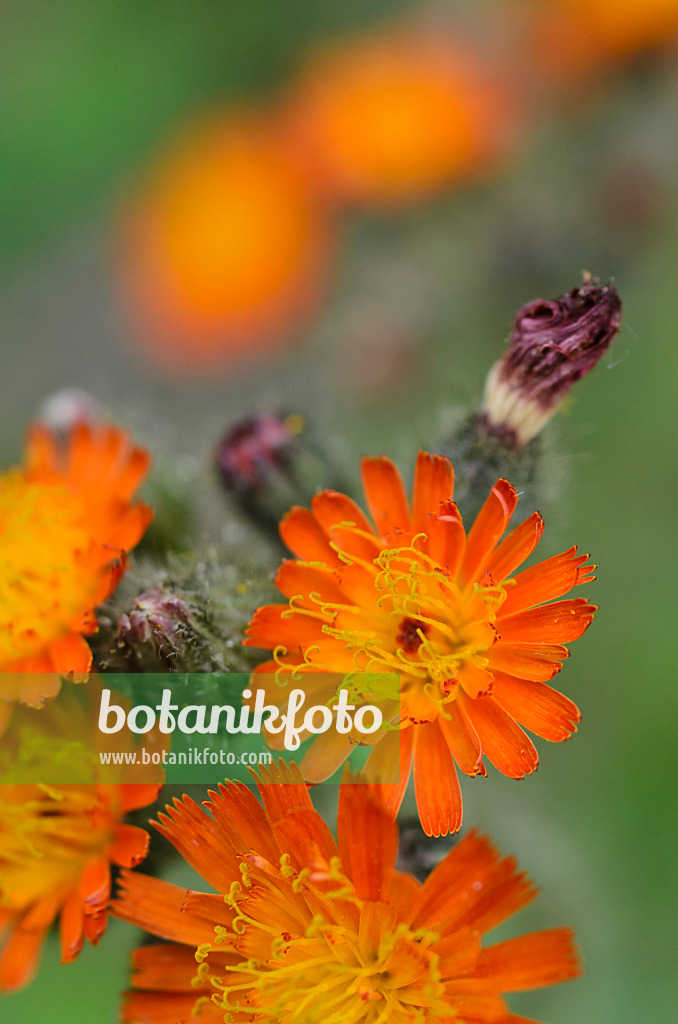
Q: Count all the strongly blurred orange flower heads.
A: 3